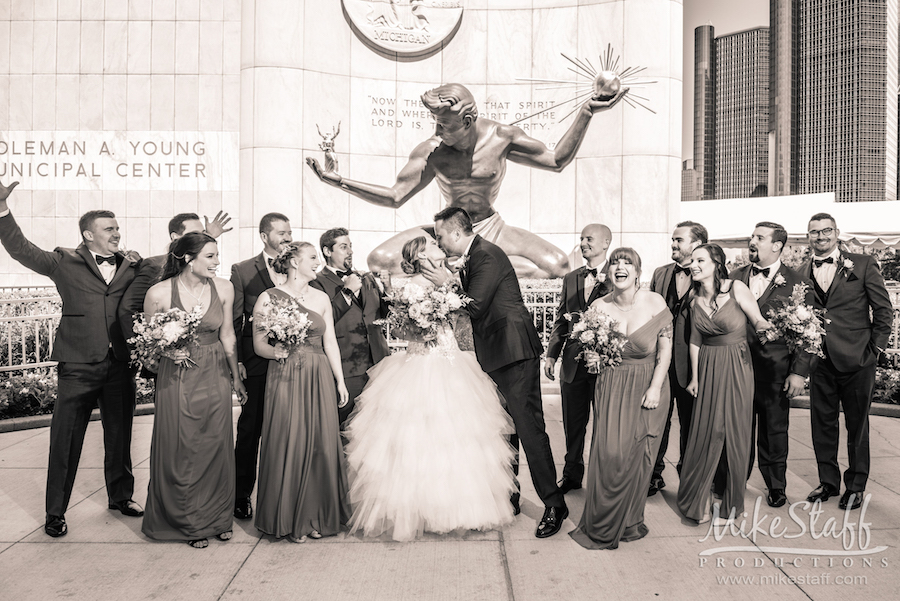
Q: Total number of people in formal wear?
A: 14